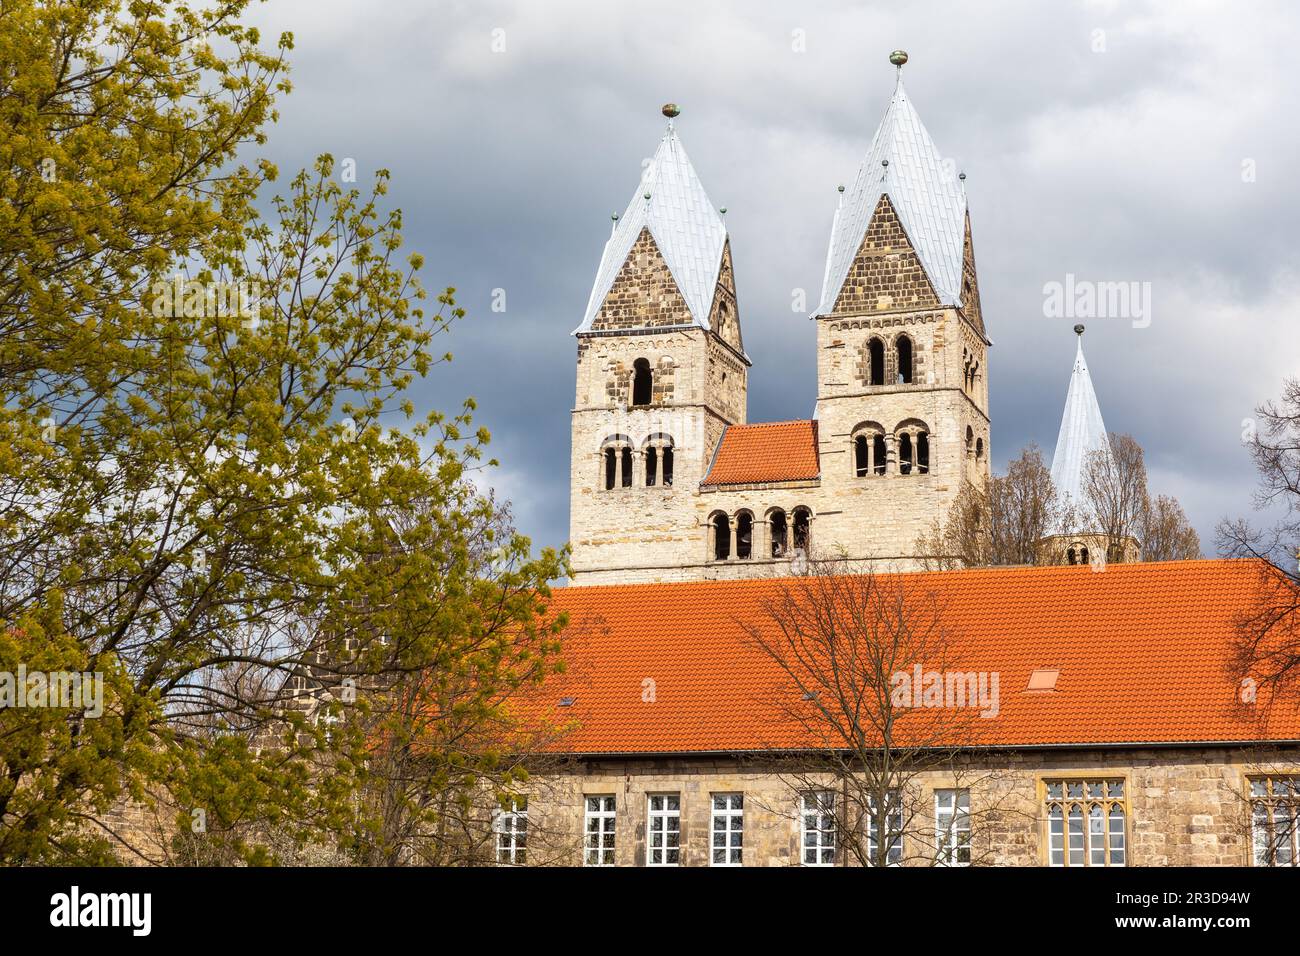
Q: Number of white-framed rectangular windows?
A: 7